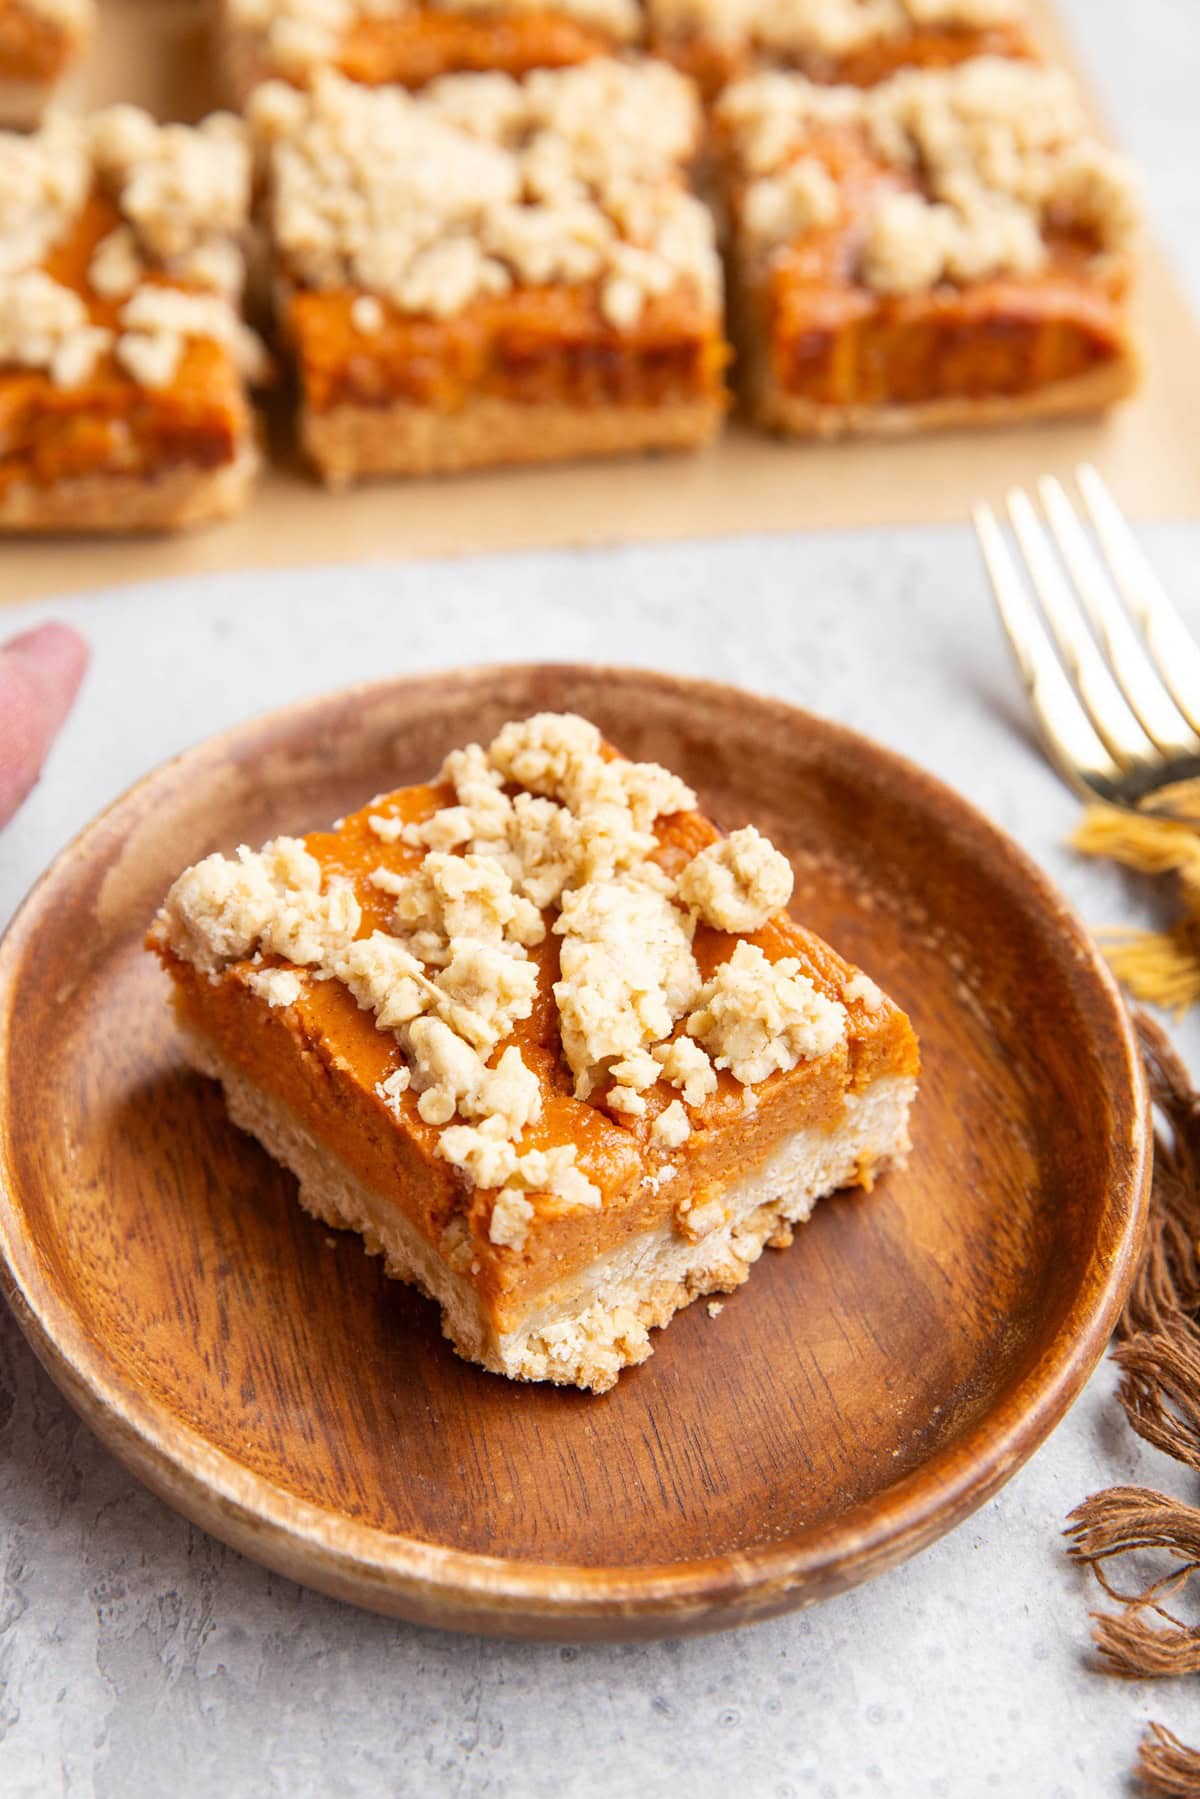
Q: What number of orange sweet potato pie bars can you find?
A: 7